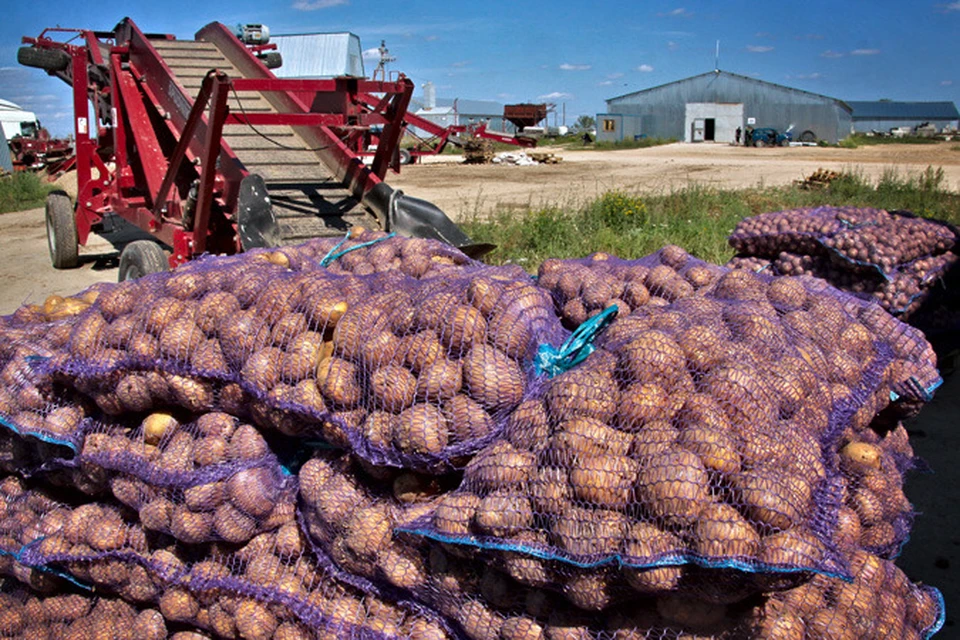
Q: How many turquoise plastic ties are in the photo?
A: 2